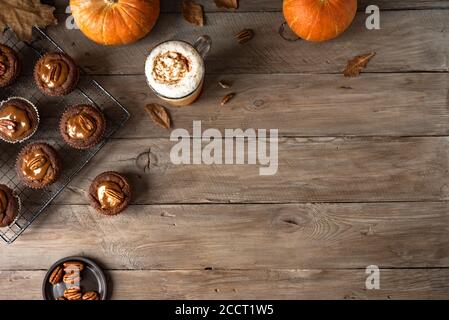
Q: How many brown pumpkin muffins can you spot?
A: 7